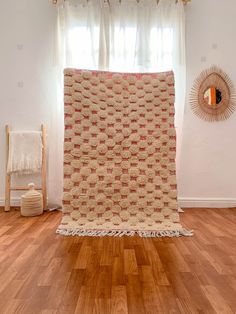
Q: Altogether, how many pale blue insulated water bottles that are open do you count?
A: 0